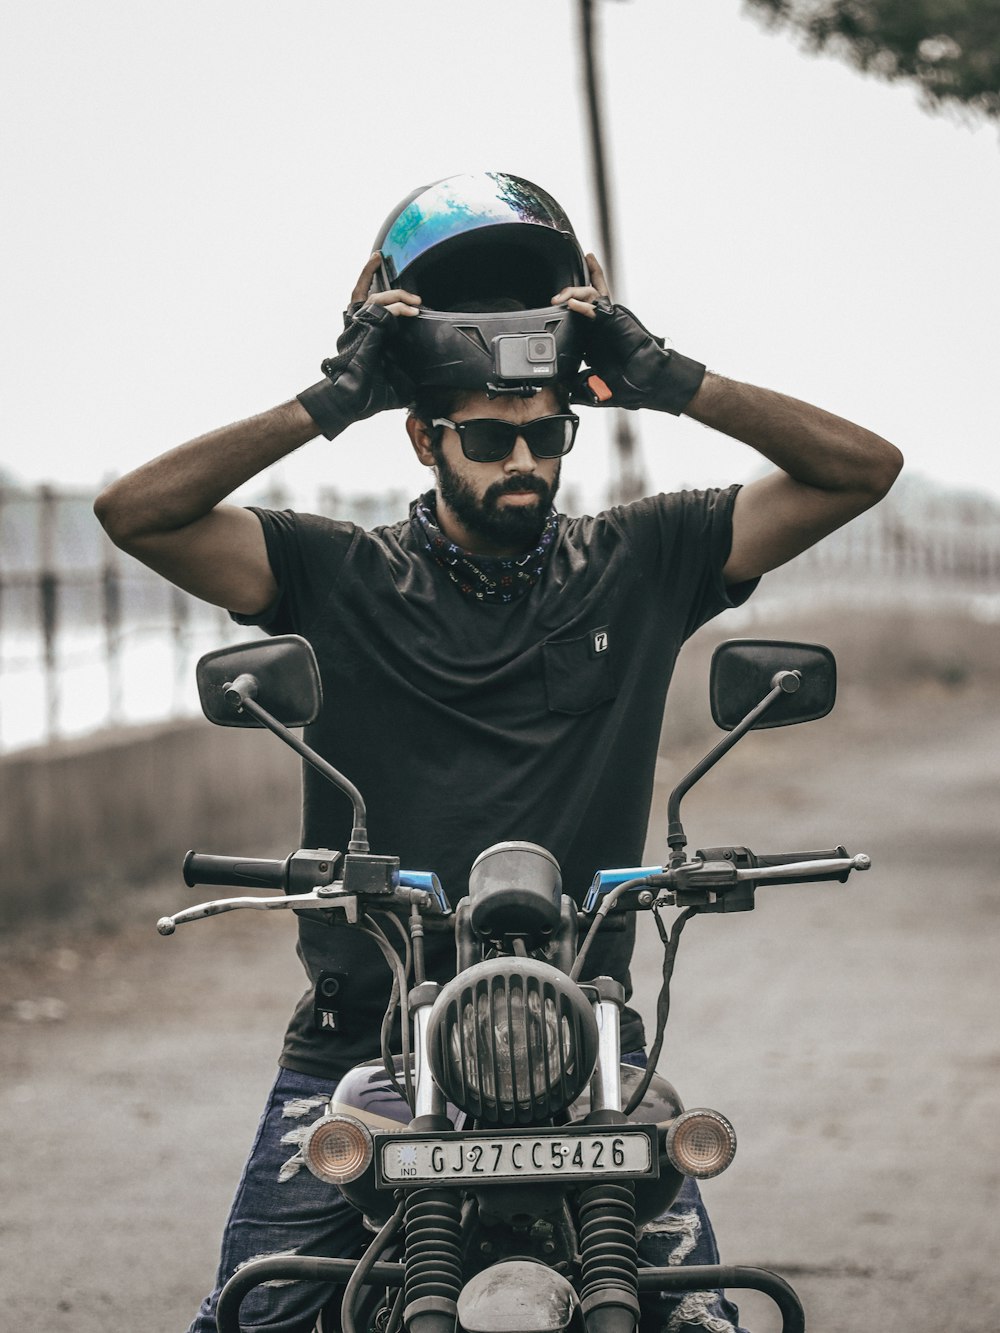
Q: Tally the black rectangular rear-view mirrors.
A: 2